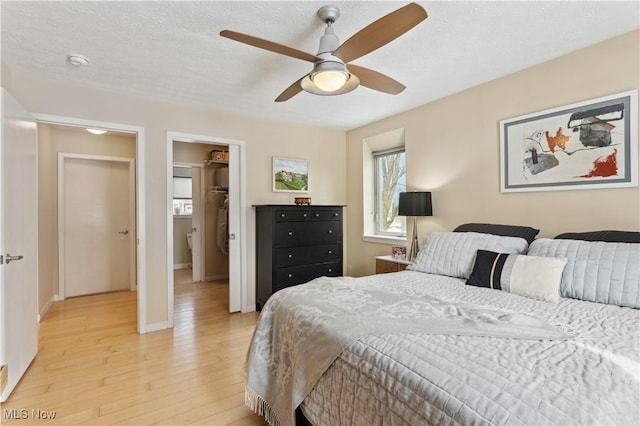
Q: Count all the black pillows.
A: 2